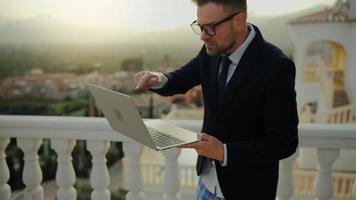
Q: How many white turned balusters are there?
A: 8